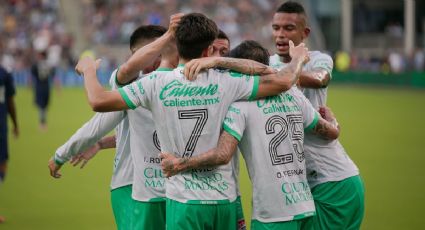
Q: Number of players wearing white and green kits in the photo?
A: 6